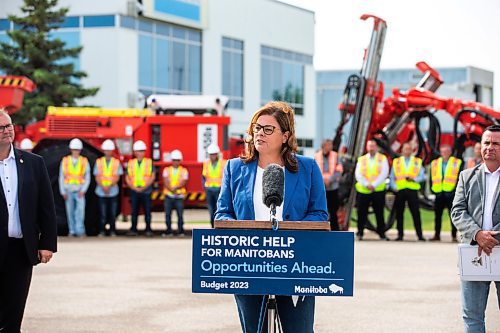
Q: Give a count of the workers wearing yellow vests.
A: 8